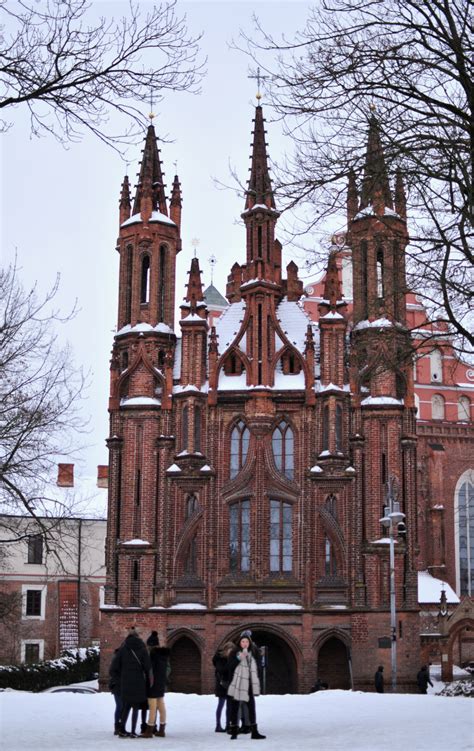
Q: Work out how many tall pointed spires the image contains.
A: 3